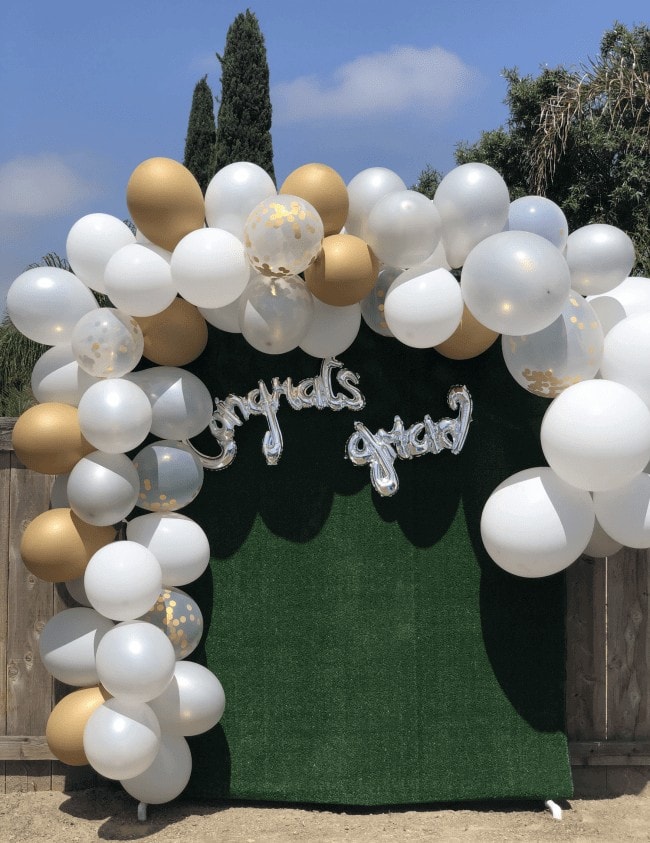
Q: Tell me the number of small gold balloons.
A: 8